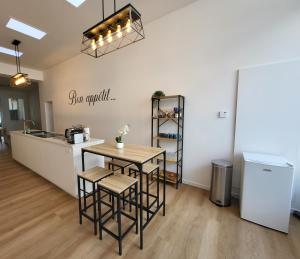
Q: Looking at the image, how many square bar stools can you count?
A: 4